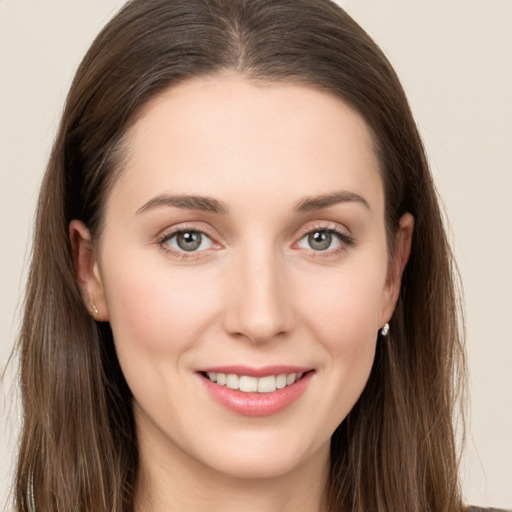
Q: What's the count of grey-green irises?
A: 2